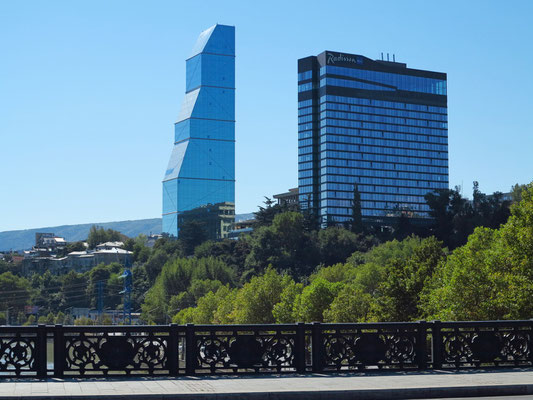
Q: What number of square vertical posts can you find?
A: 8